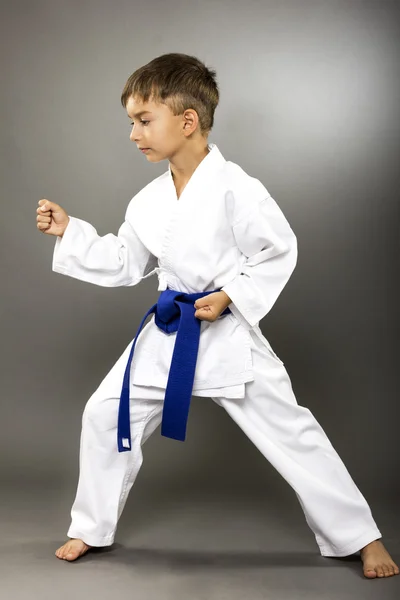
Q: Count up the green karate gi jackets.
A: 0